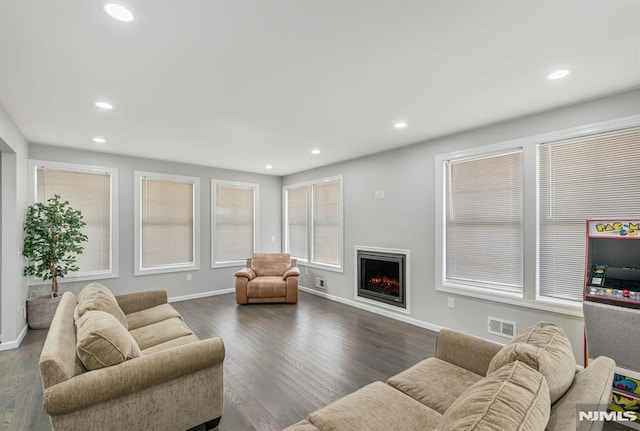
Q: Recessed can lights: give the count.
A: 7